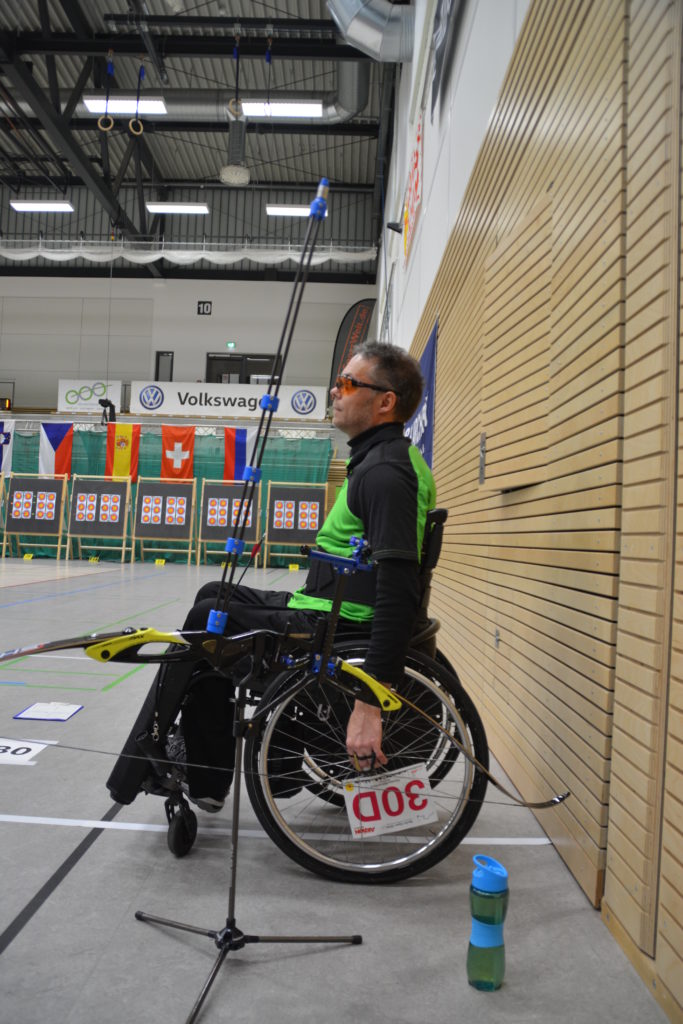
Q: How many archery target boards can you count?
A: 5